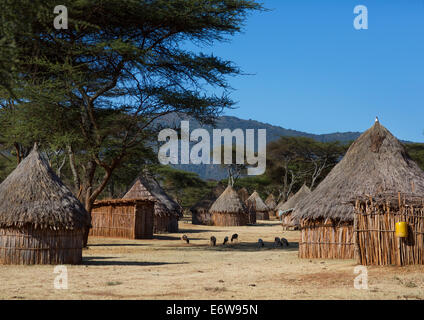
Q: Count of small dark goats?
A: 7